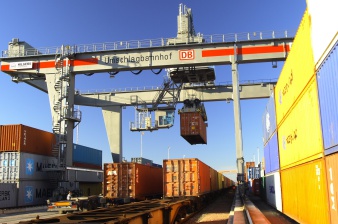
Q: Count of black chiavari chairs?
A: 0